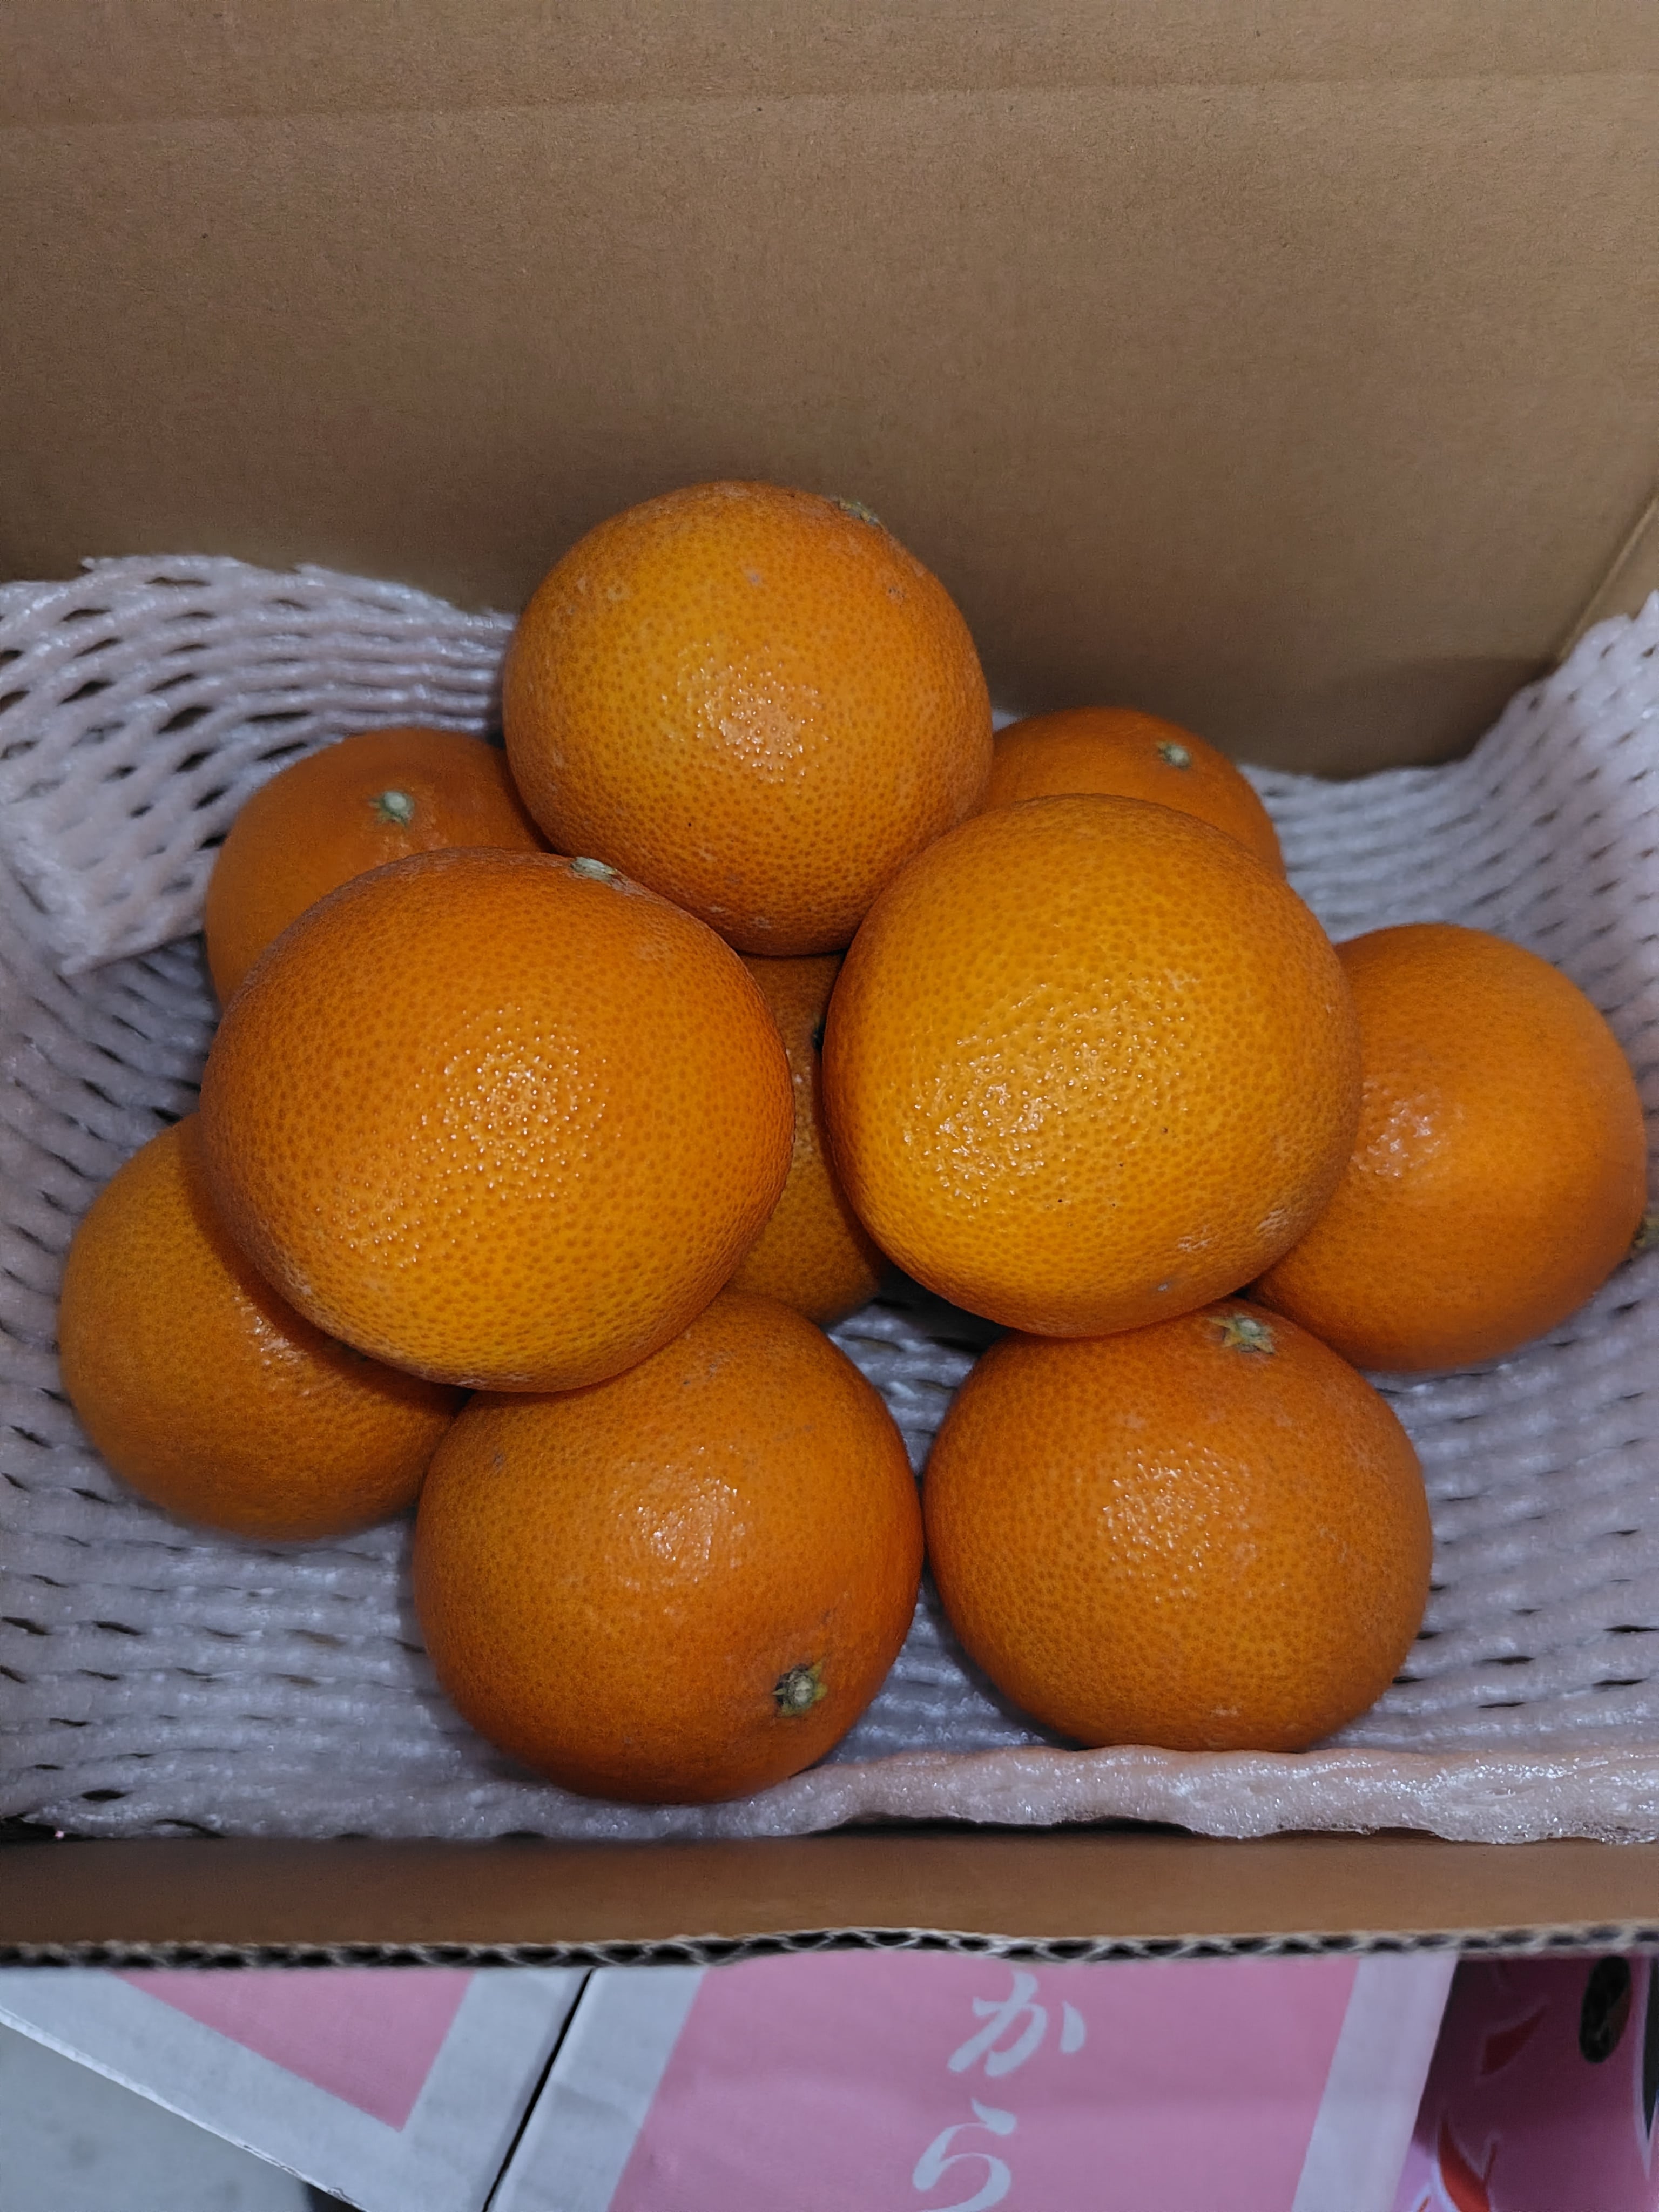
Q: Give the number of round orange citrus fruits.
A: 10